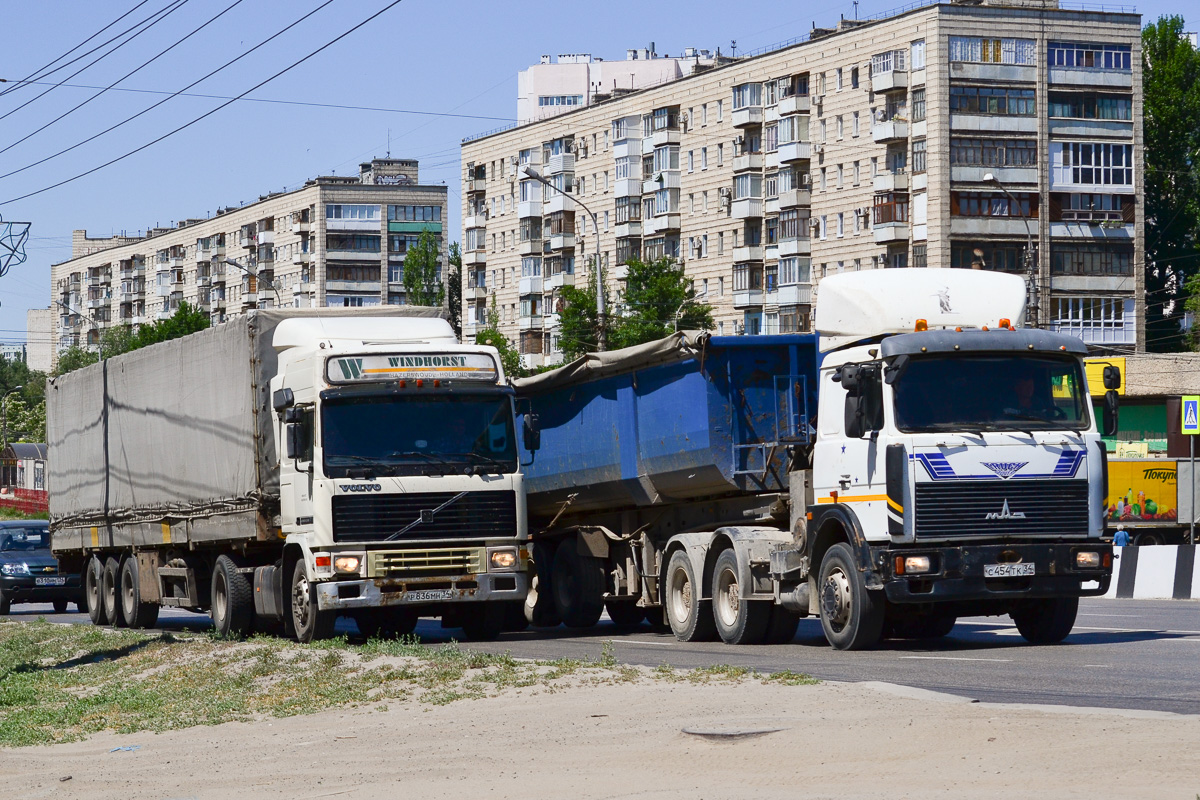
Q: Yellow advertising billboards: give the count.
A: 2